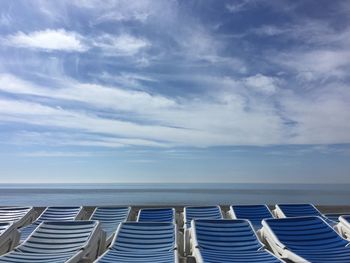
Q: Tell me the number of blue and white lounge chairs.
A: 13